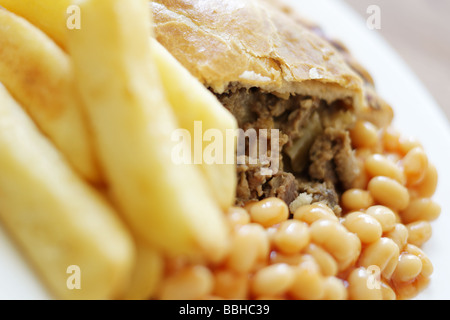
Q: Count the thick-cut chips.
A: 6